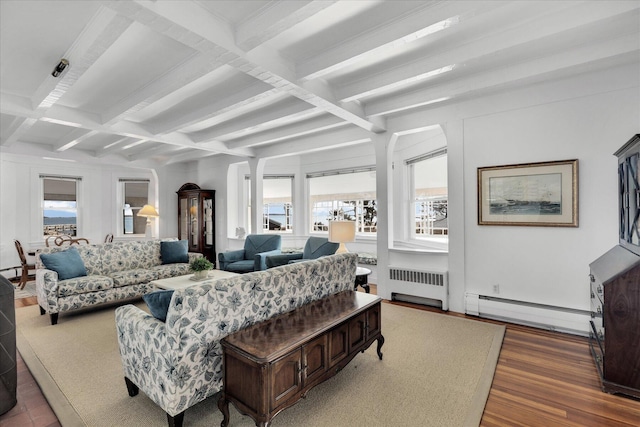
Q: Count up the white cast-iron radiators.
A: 1